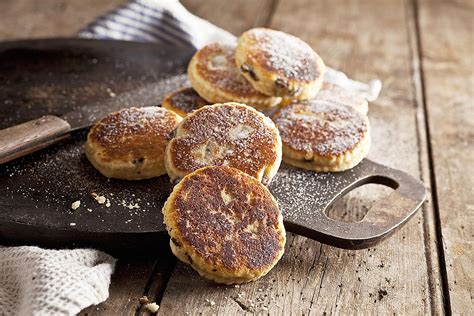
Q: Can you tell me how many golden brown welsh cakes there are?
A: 8